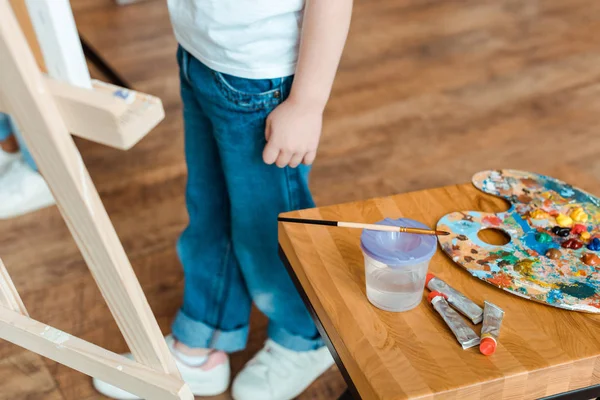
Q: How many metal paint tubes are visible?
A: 3